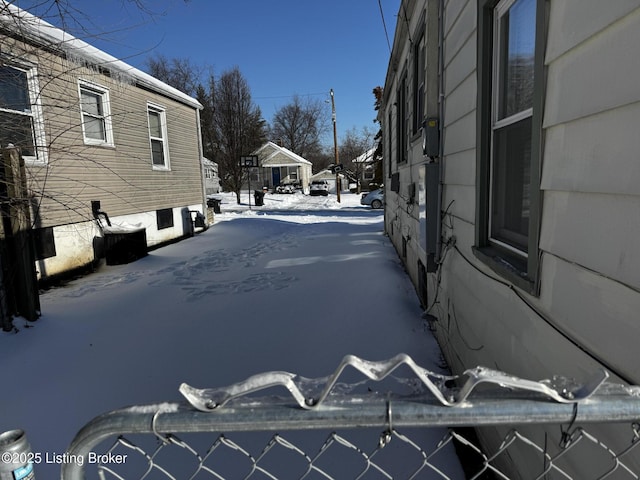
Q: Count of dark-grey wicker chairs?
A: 0